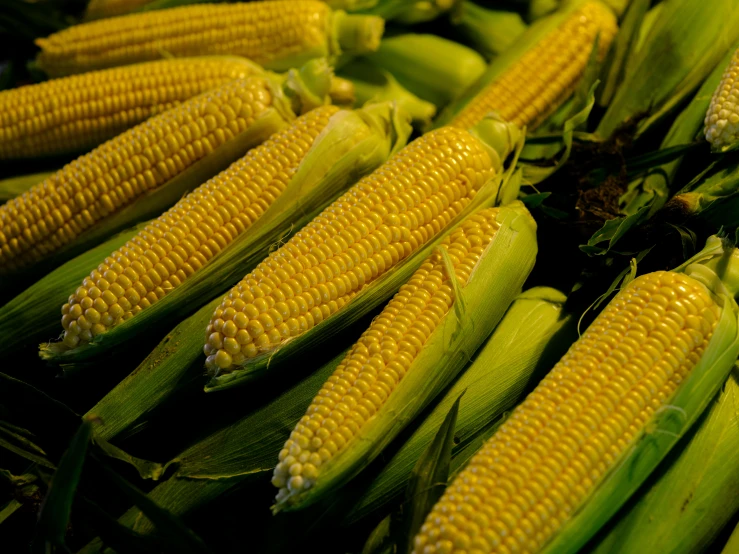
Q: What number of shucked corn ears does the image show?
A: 9